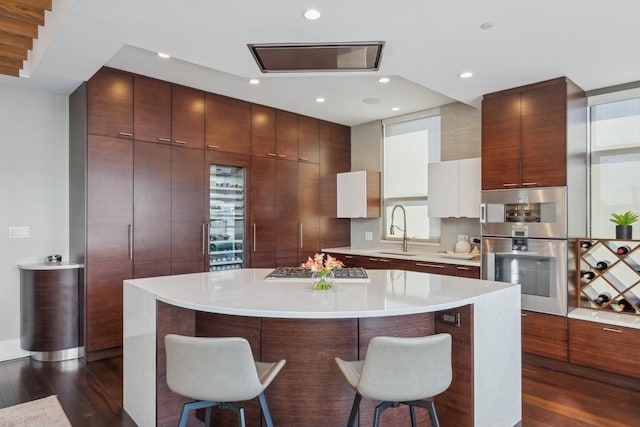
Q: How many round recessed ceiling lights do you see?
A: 7